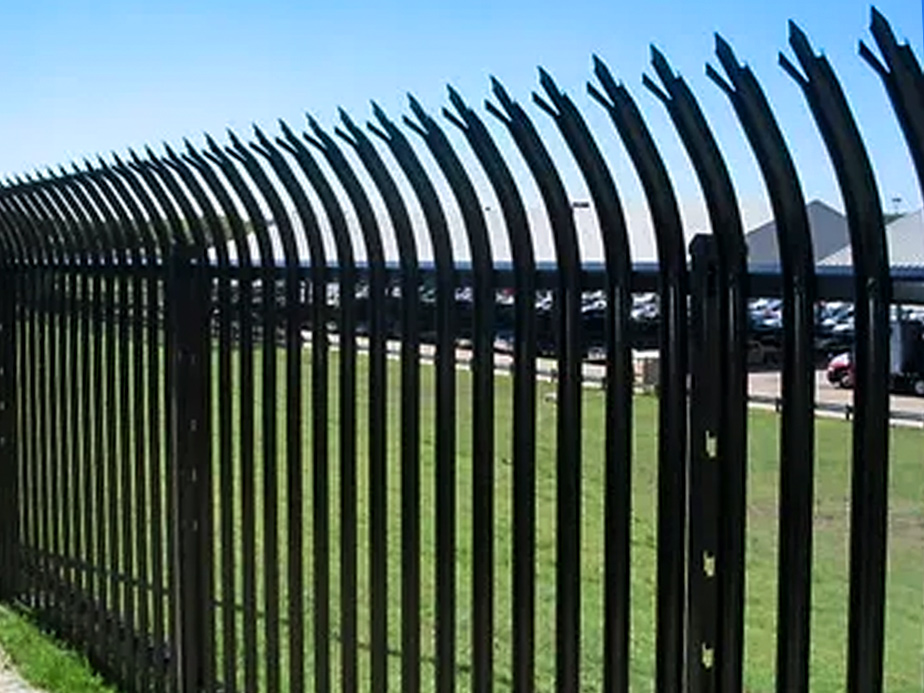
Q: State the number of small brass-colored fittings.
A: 3